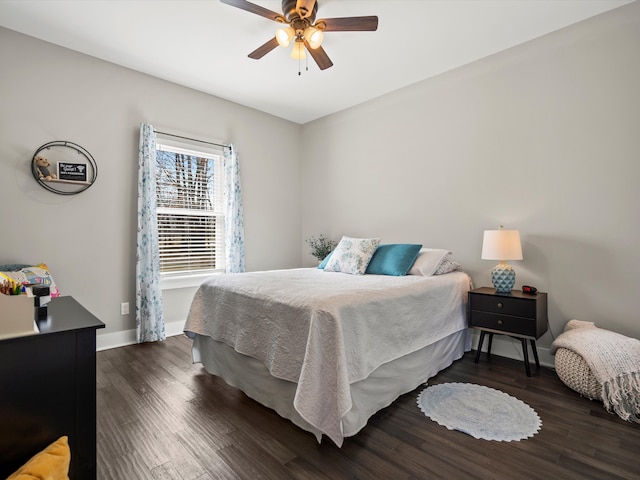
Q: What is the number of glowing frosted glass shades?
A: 3